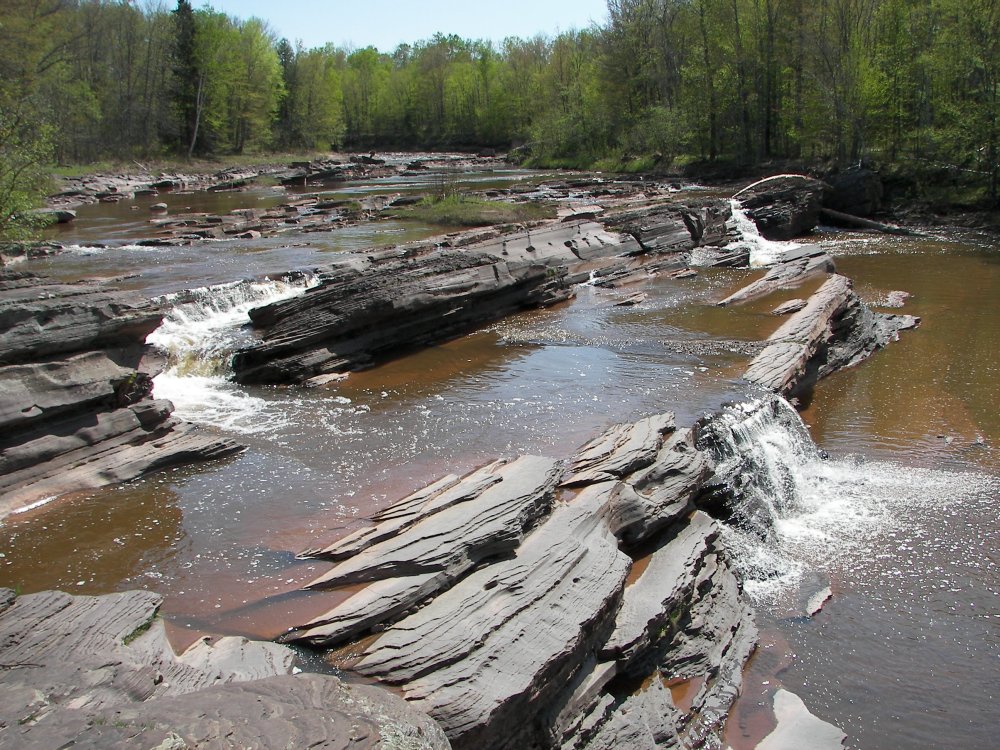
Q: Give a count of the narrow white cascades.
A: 3